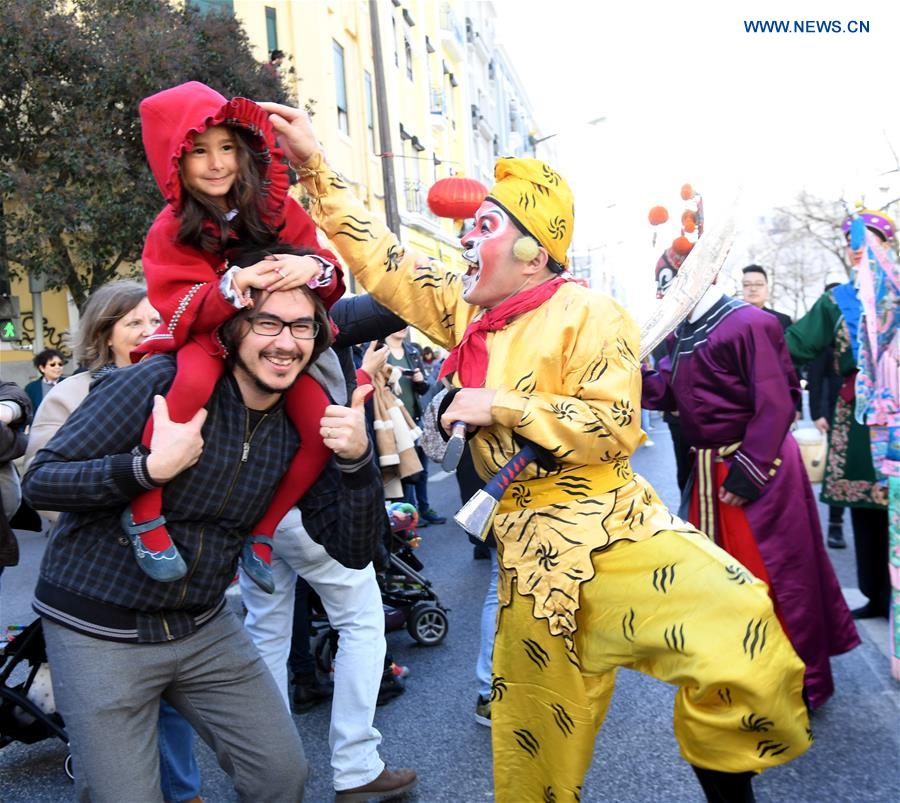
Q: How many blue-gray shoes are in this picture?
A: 2